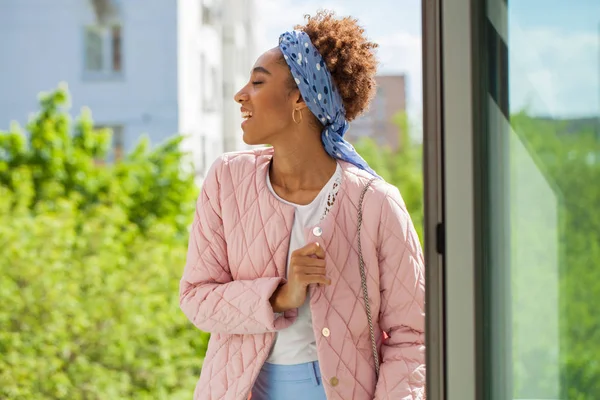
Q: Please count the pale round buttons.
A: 3